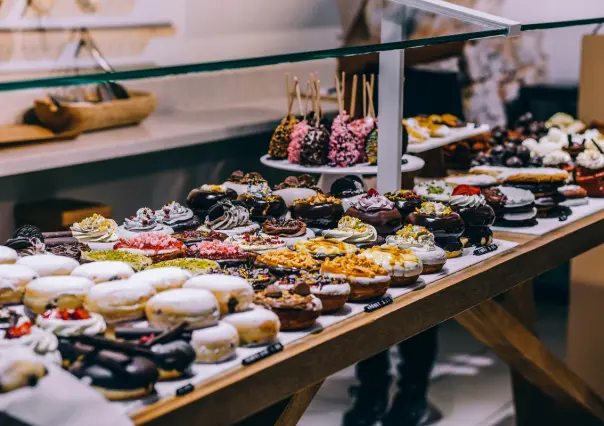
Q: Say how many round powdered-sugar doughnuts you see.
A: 11